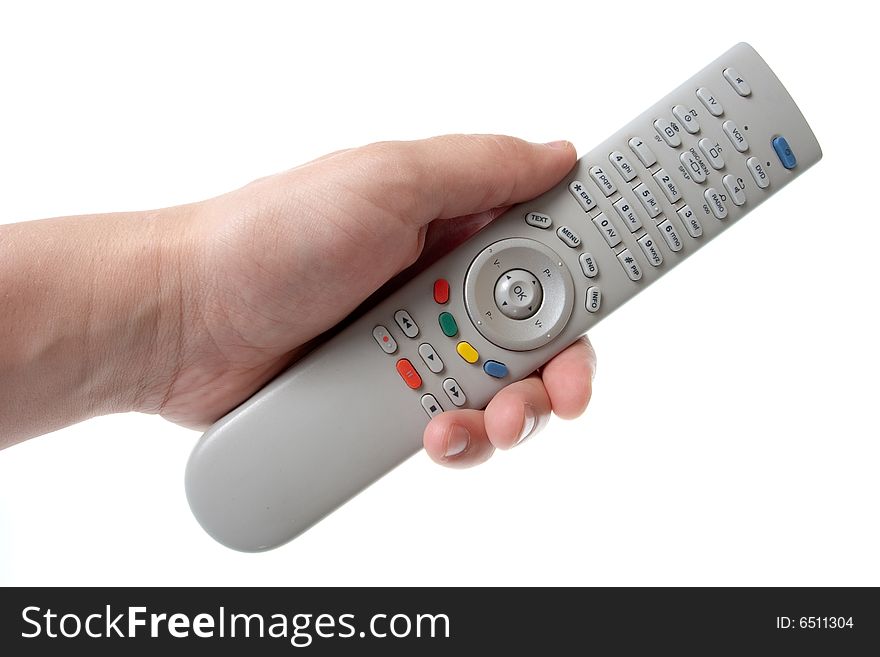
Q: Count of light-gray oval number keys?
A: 10